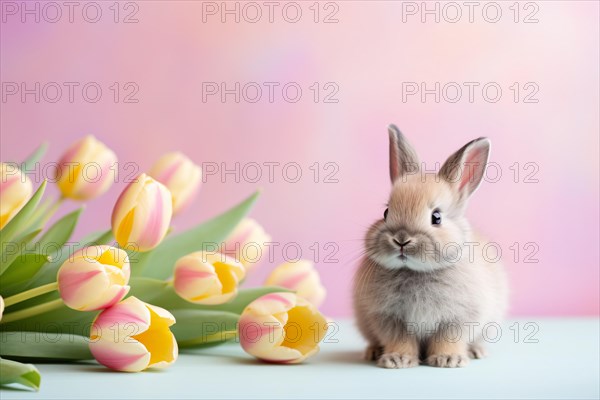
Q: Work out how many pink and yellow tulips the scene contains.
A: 10